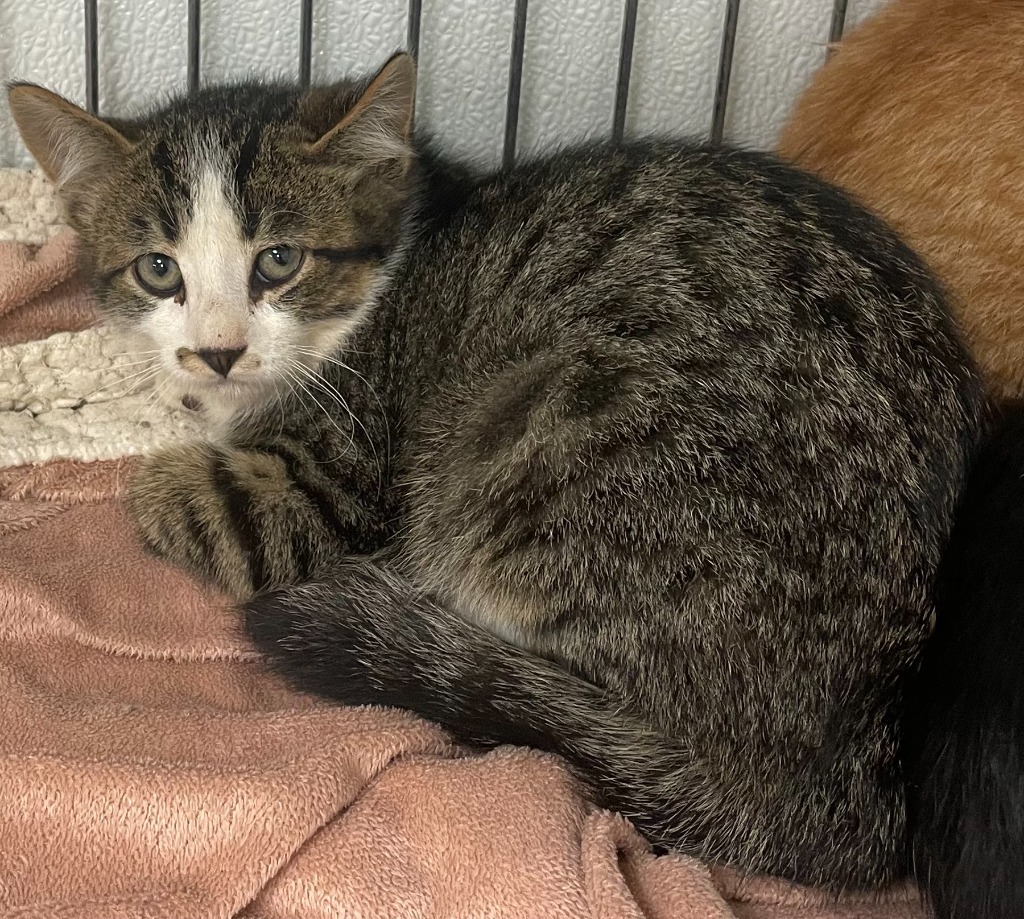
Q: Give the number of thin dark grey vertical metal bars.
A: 8